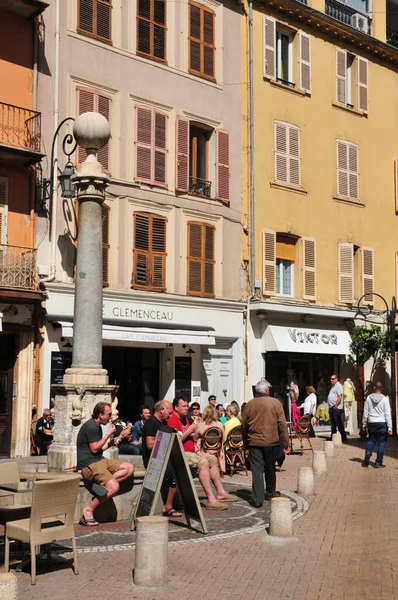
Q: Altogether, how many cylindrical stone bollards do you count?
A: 7